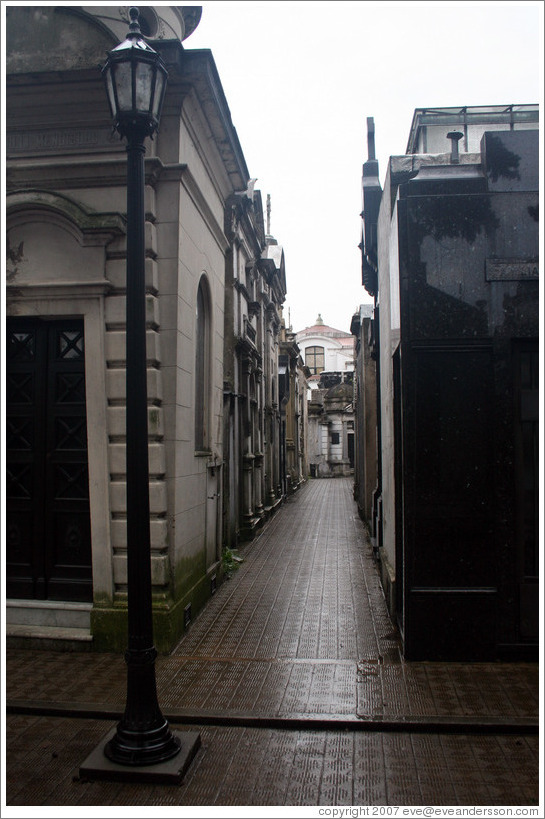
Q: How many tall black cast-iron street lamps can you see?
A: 1